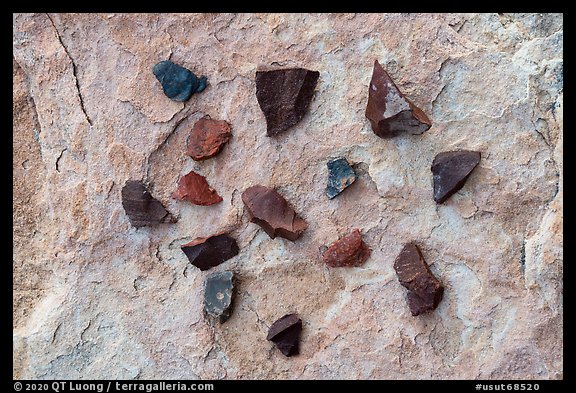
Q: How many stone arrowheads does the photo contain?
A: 14